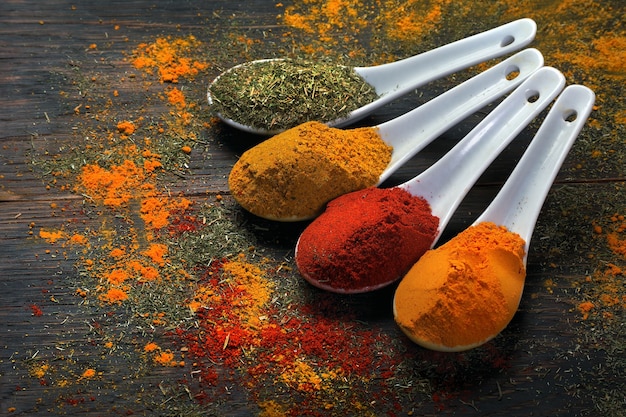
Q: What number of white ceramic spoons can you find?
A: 4